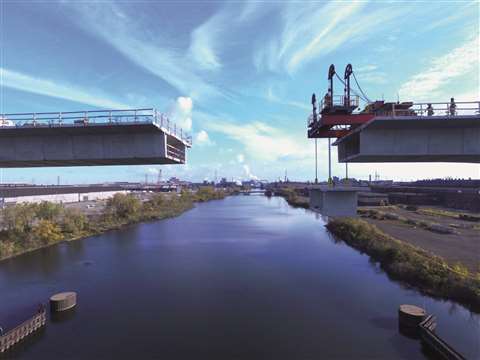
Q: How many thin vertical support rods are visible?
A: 3